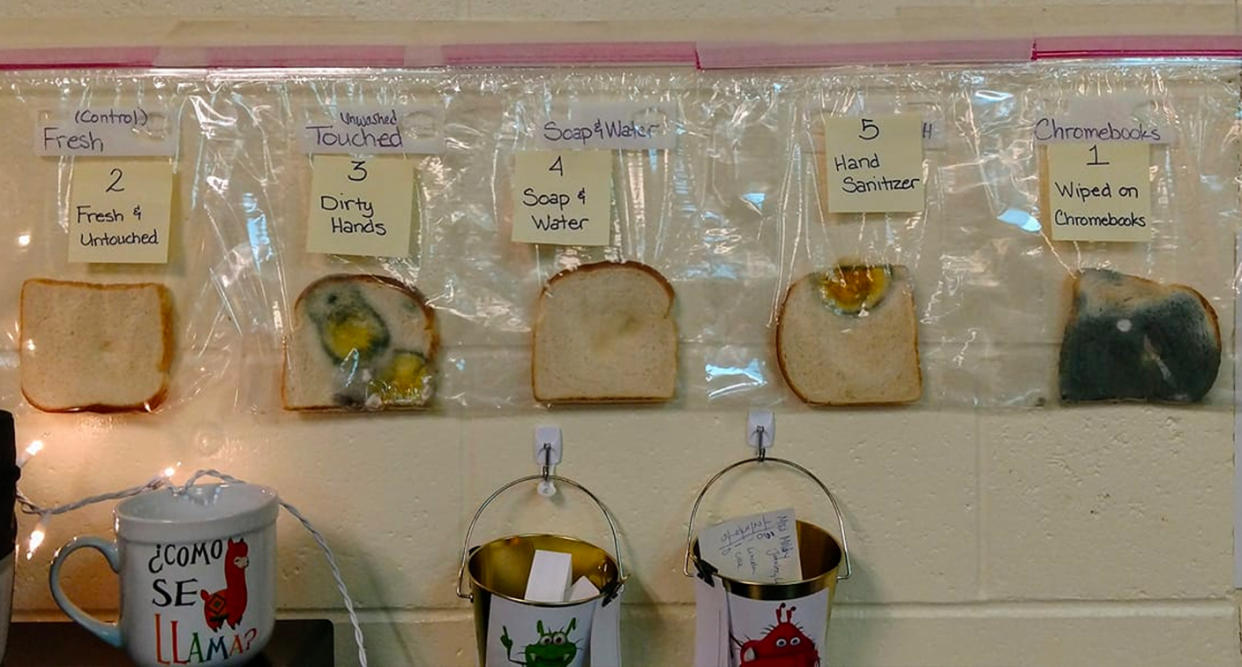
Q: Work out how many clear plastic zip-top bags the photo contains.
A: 5